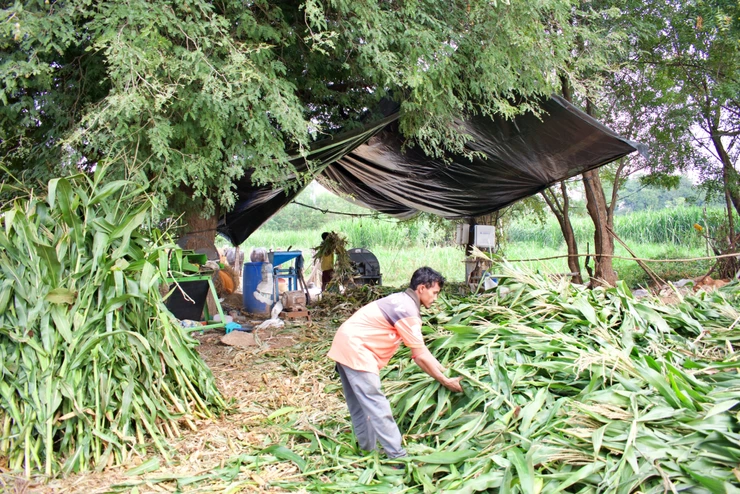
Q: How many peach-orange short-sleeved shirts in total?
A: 1